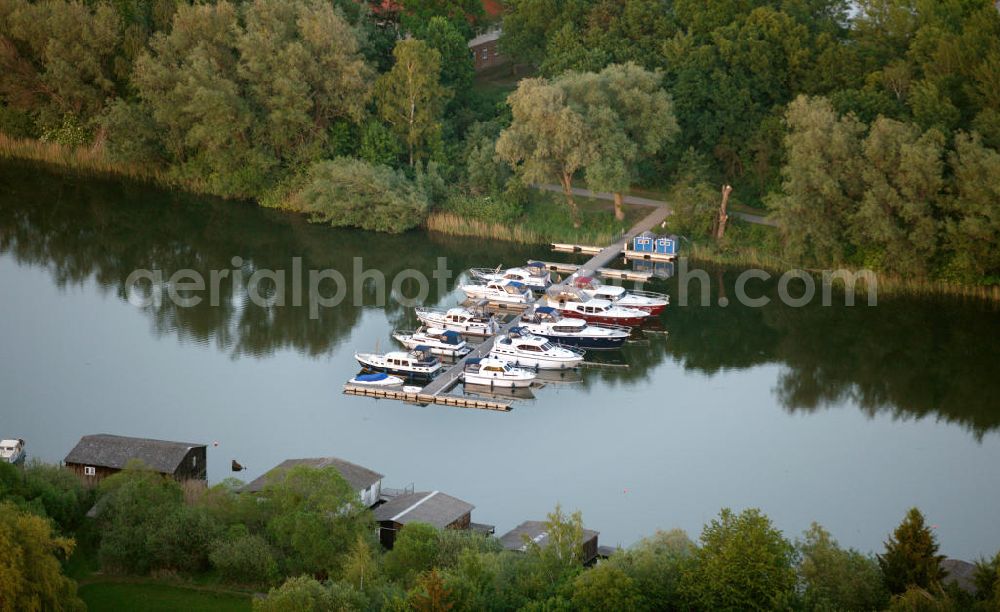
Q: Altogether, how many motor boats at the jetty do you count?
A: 11